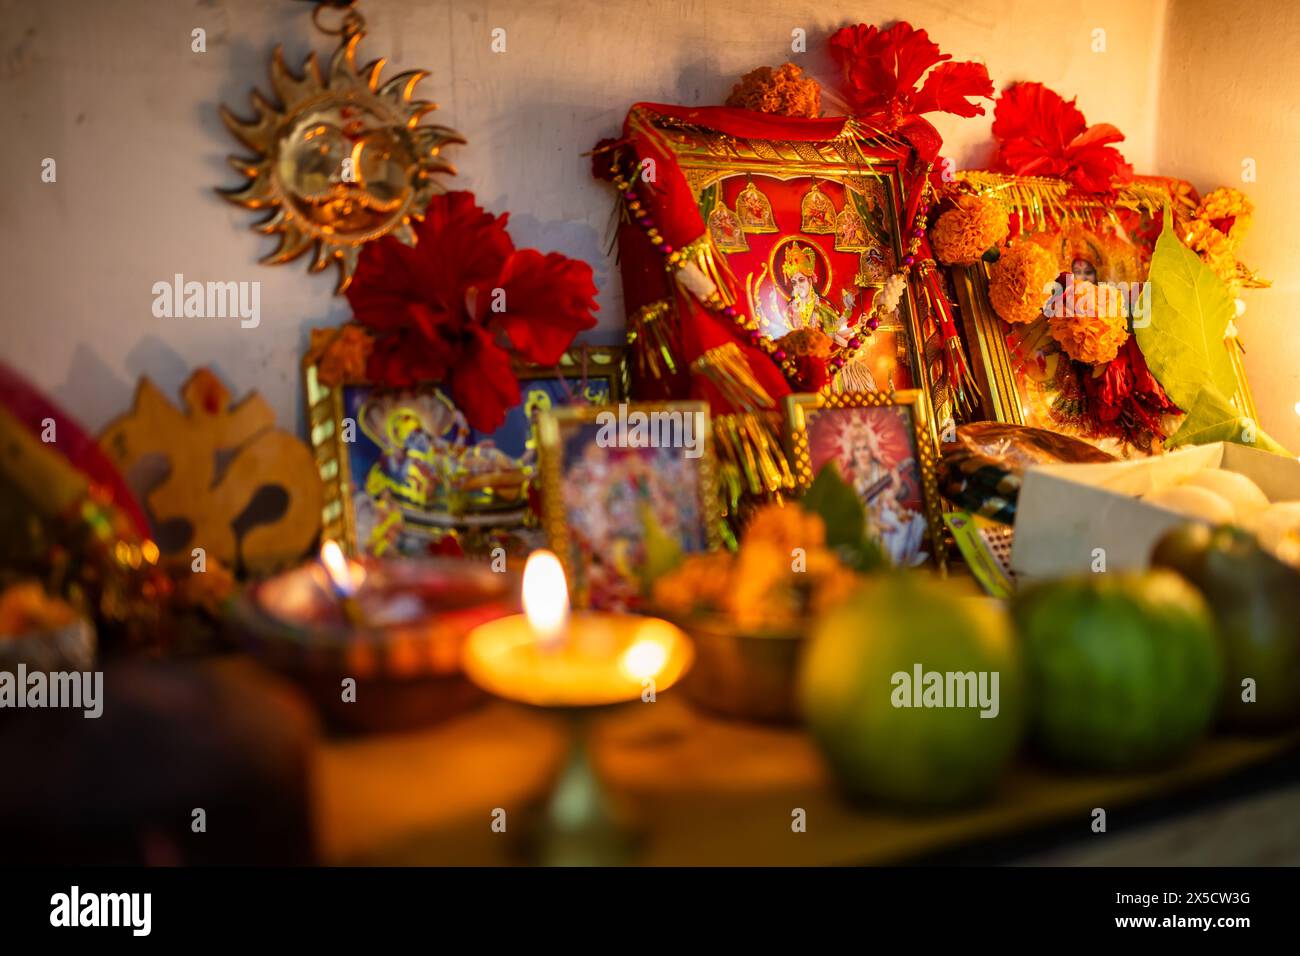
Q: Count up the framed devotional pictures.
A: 5